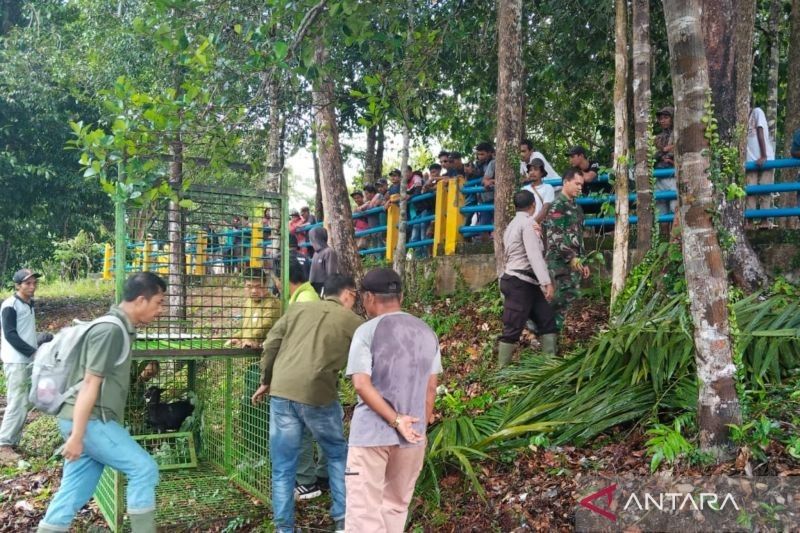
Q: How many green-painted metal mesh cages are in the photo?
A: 1